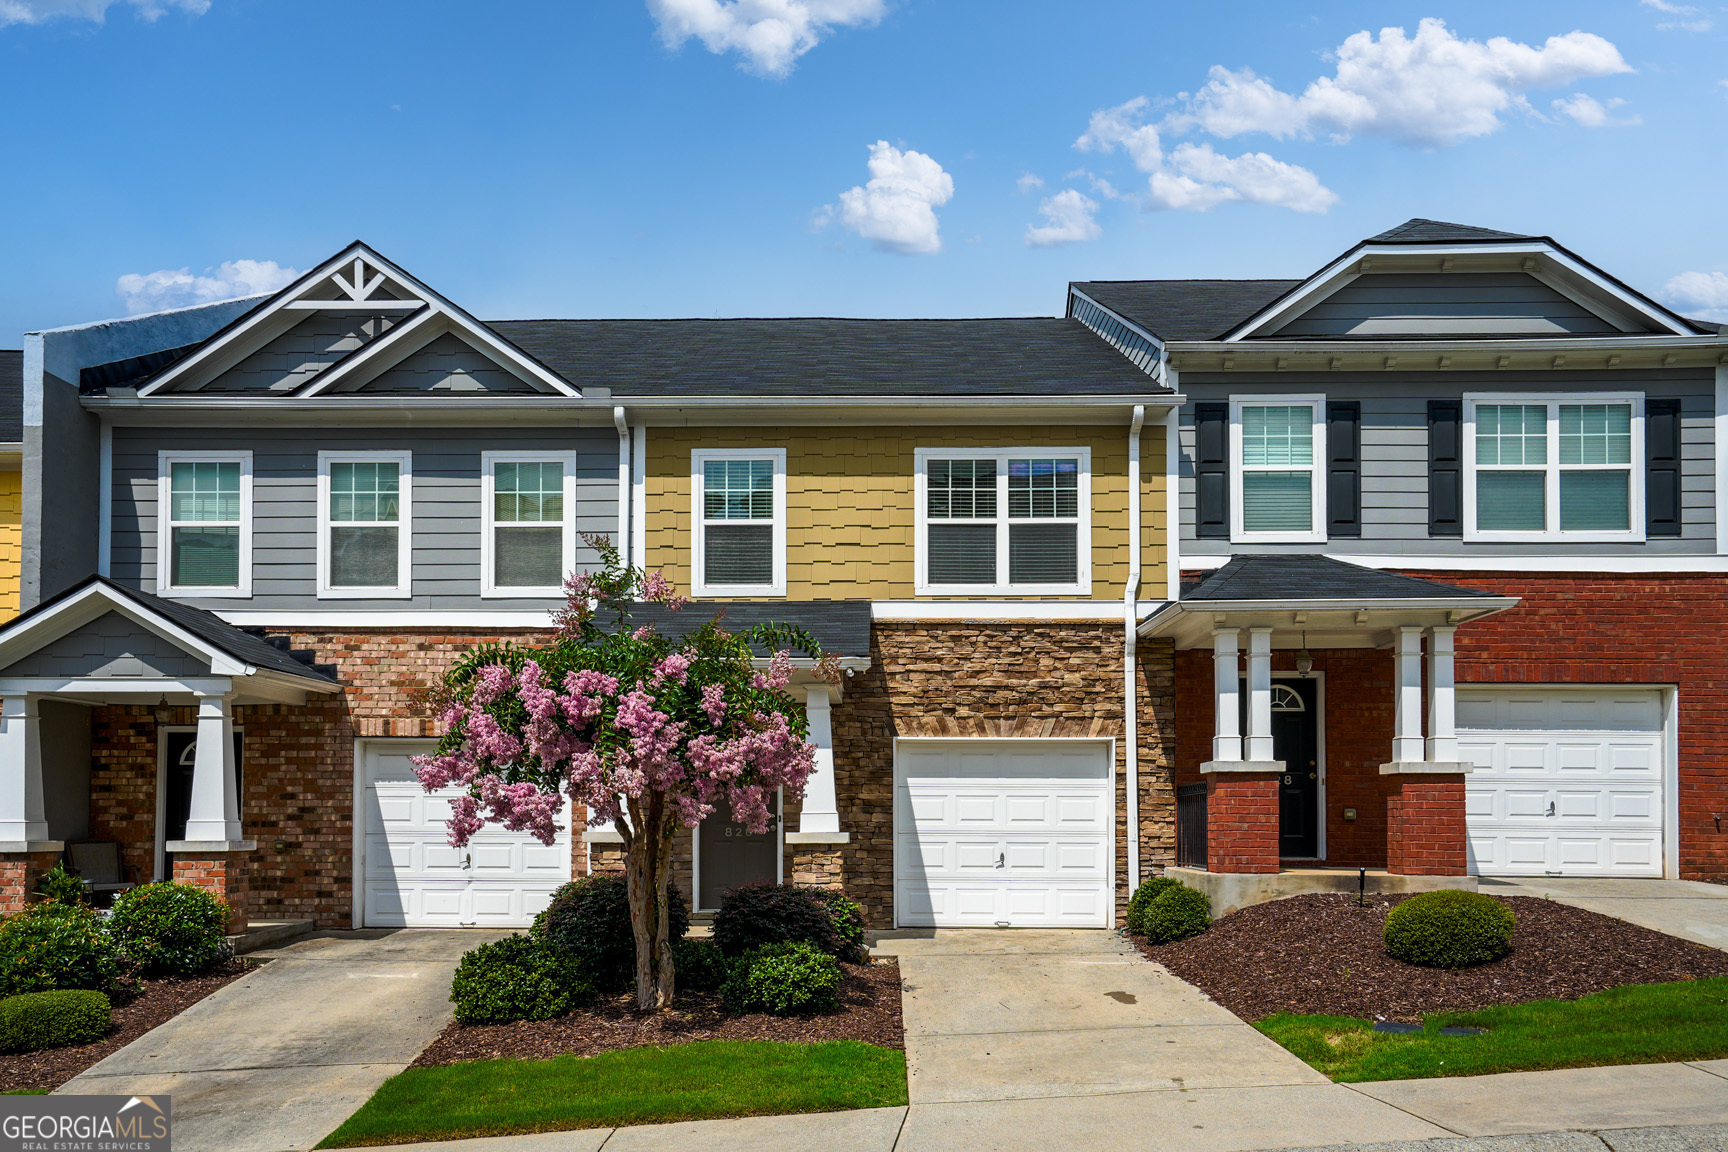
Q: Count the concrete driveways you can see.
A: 3